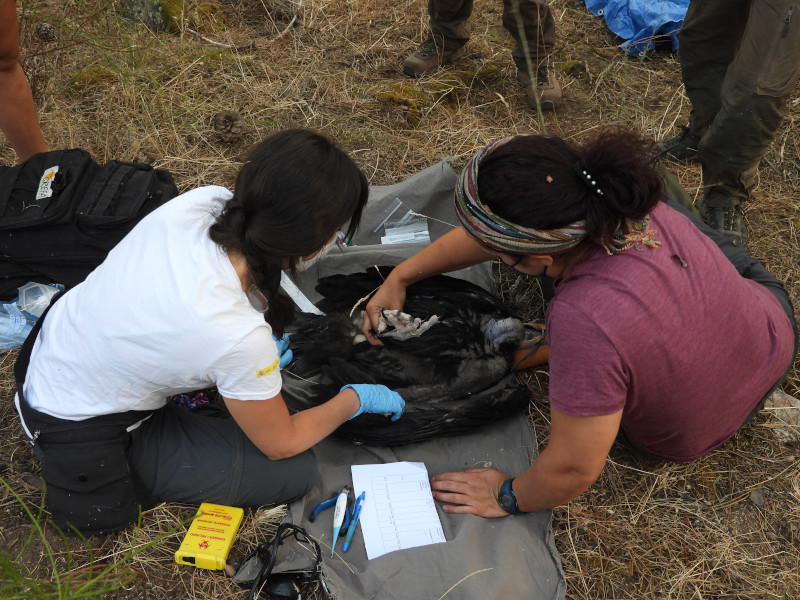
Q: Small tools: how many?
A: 3